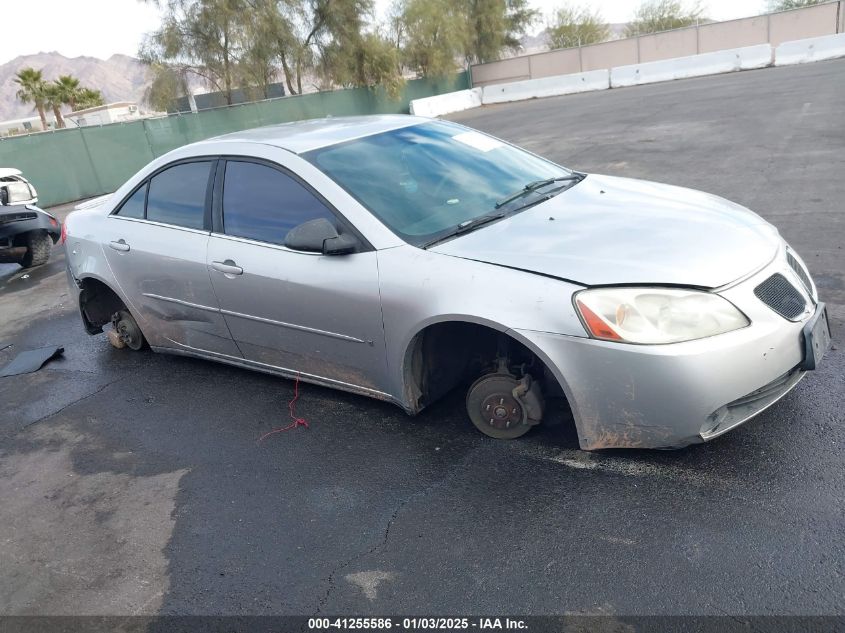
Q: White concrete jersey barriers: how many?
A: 4